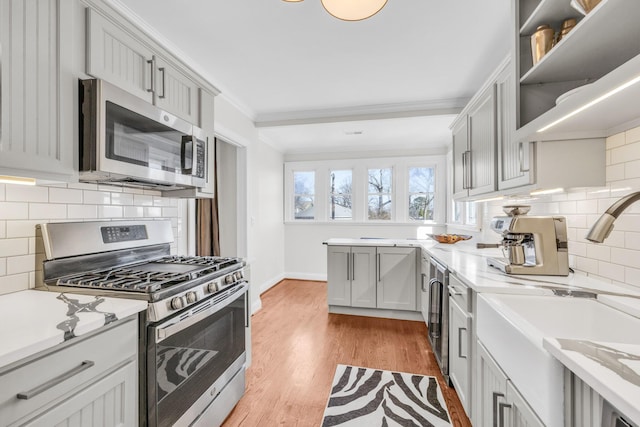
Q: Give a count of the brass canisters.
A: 2